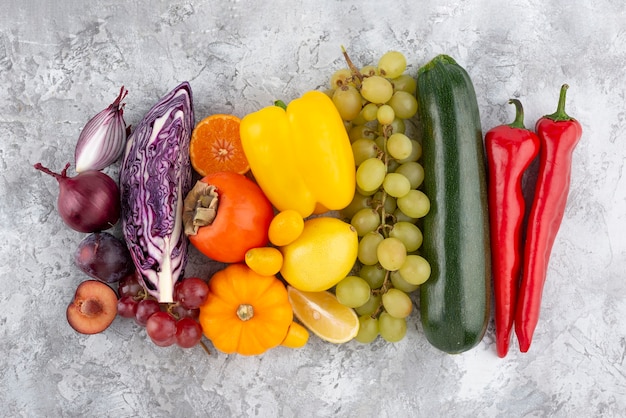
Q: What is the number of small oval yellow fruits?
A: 3